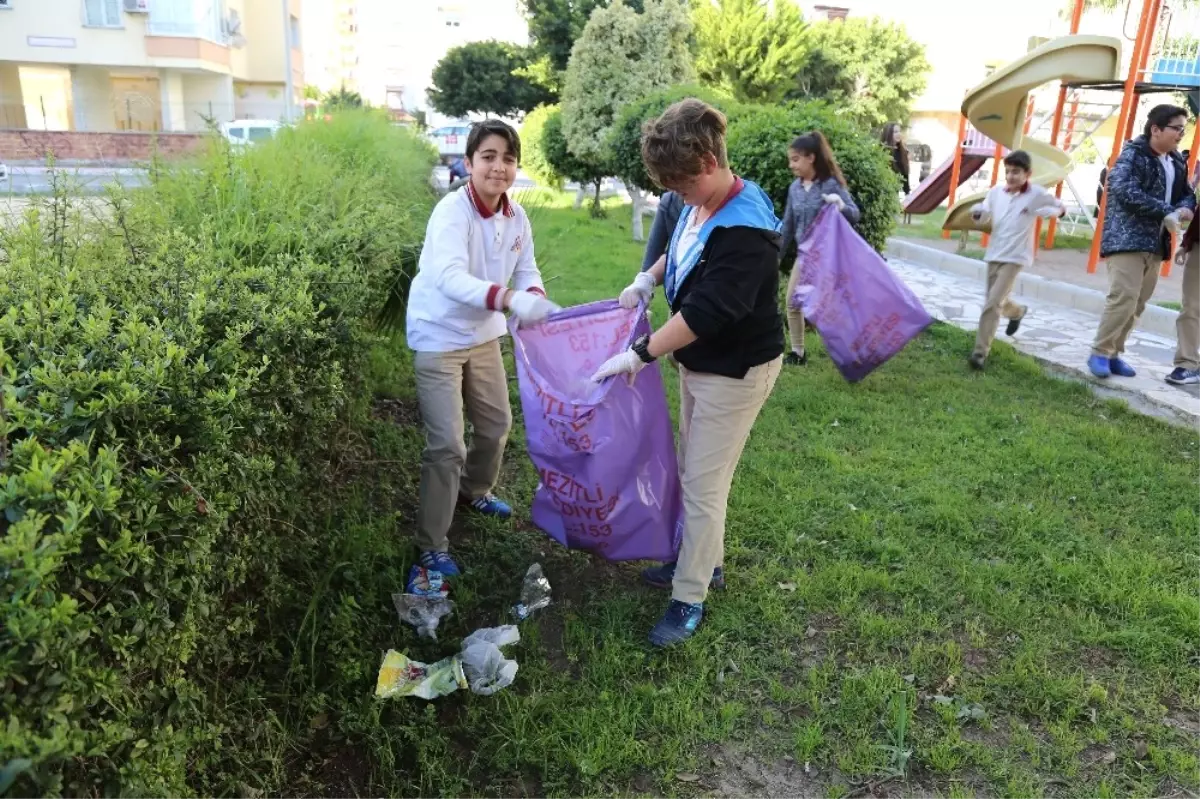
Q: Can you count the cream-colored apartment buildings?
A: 1